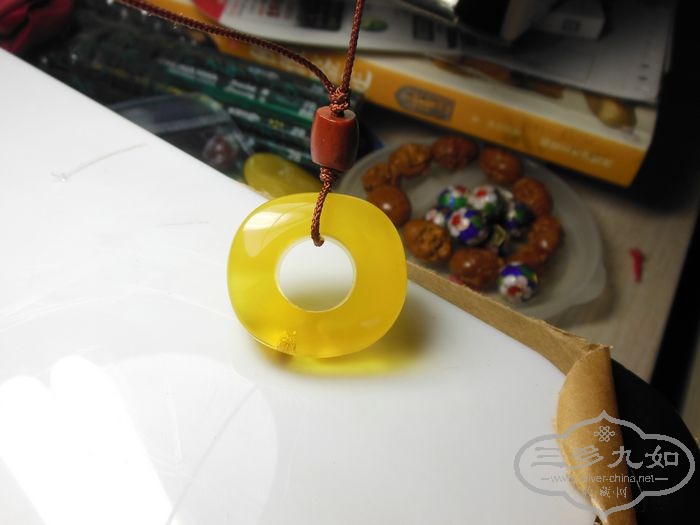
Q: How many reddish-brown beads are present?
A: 11